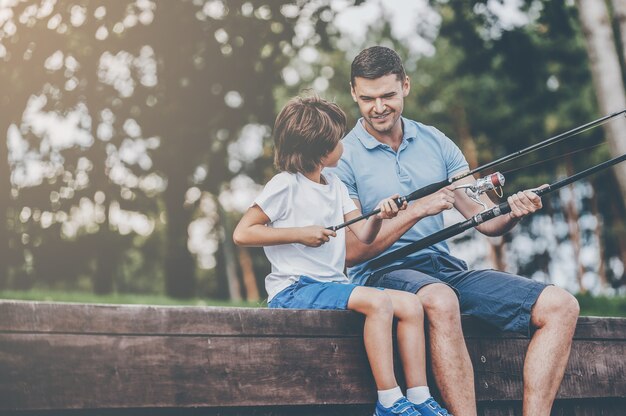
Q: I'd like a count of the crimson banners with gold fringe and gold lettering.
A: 0